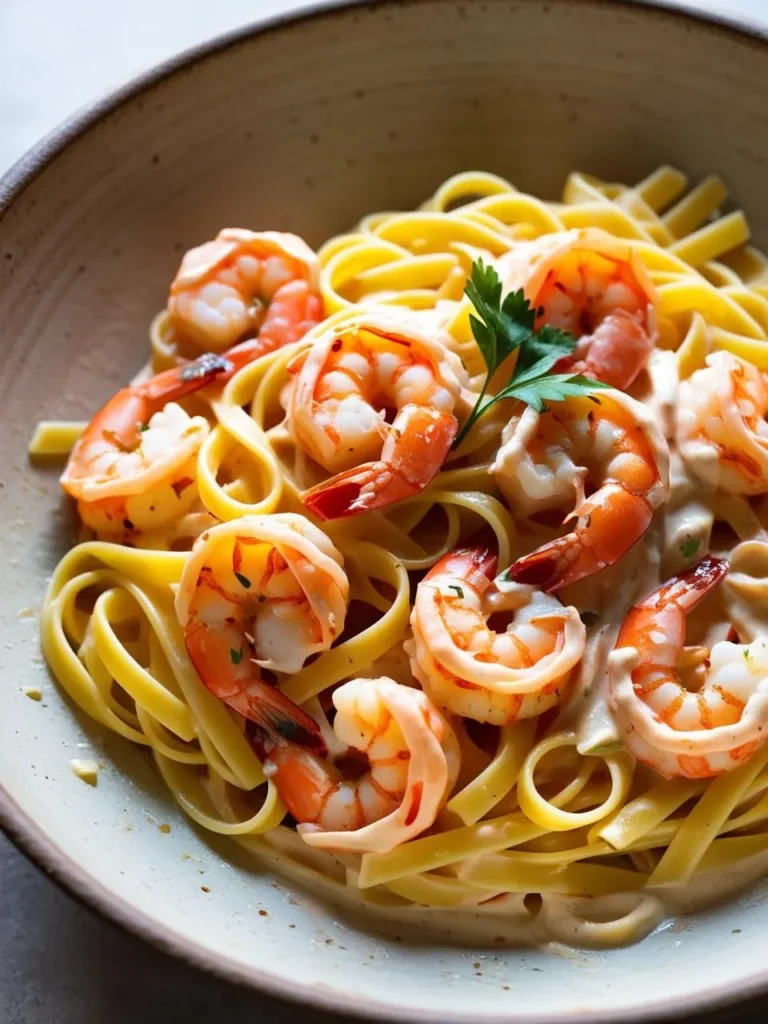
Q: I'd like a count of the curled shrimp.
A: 10